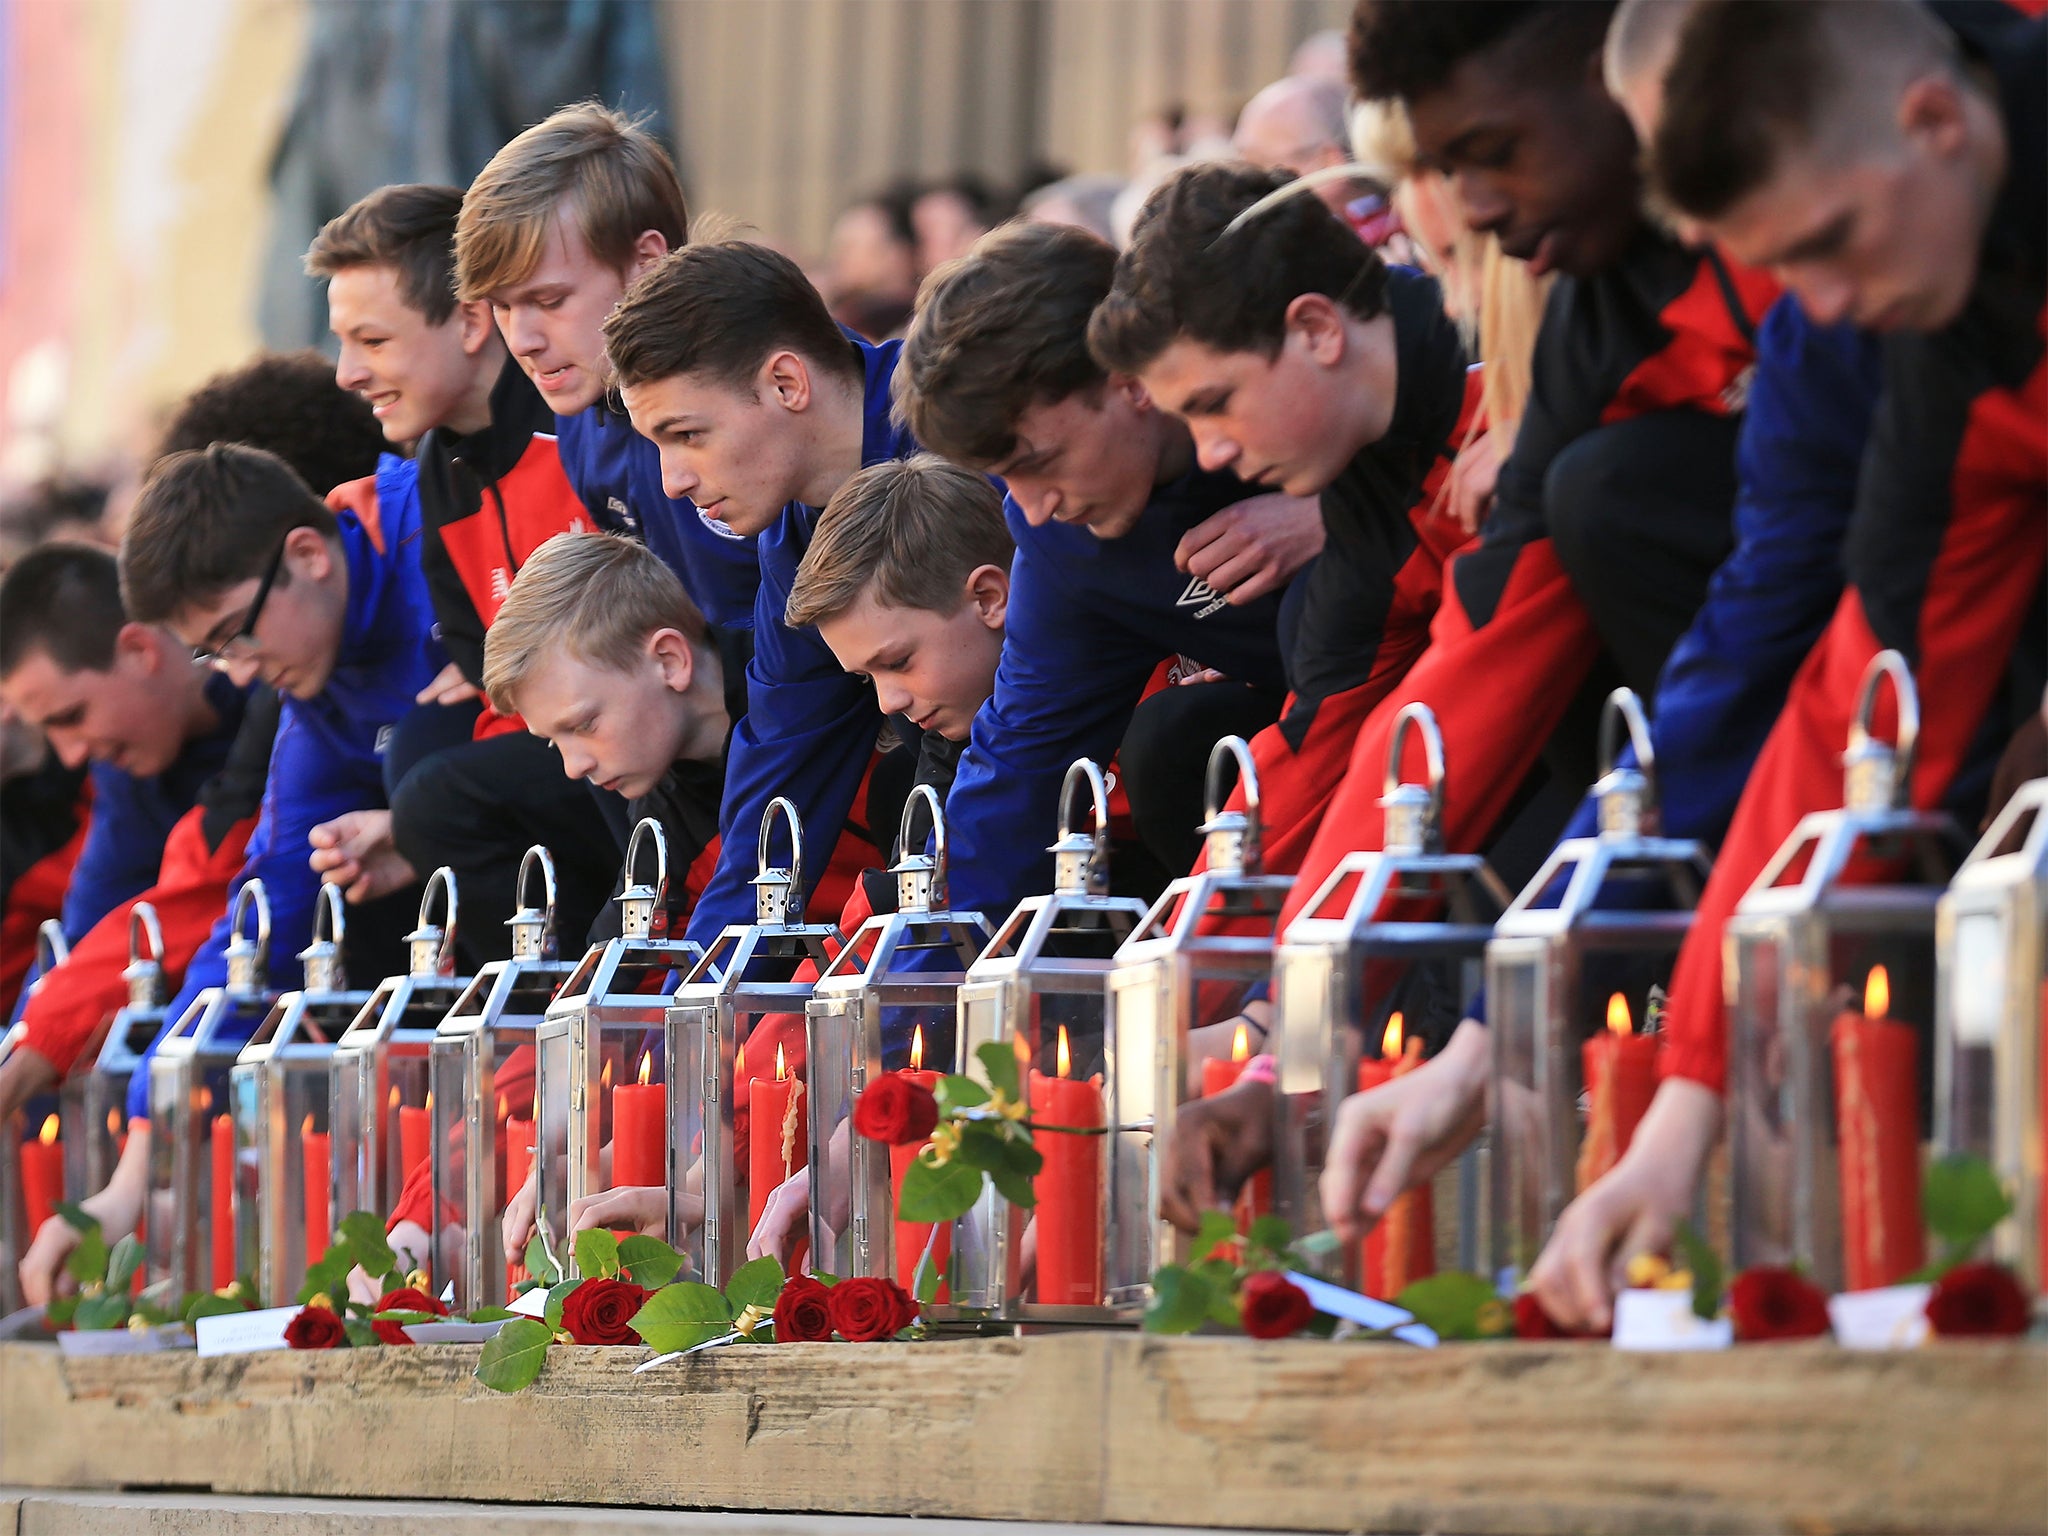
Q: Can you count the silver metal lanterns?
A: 15